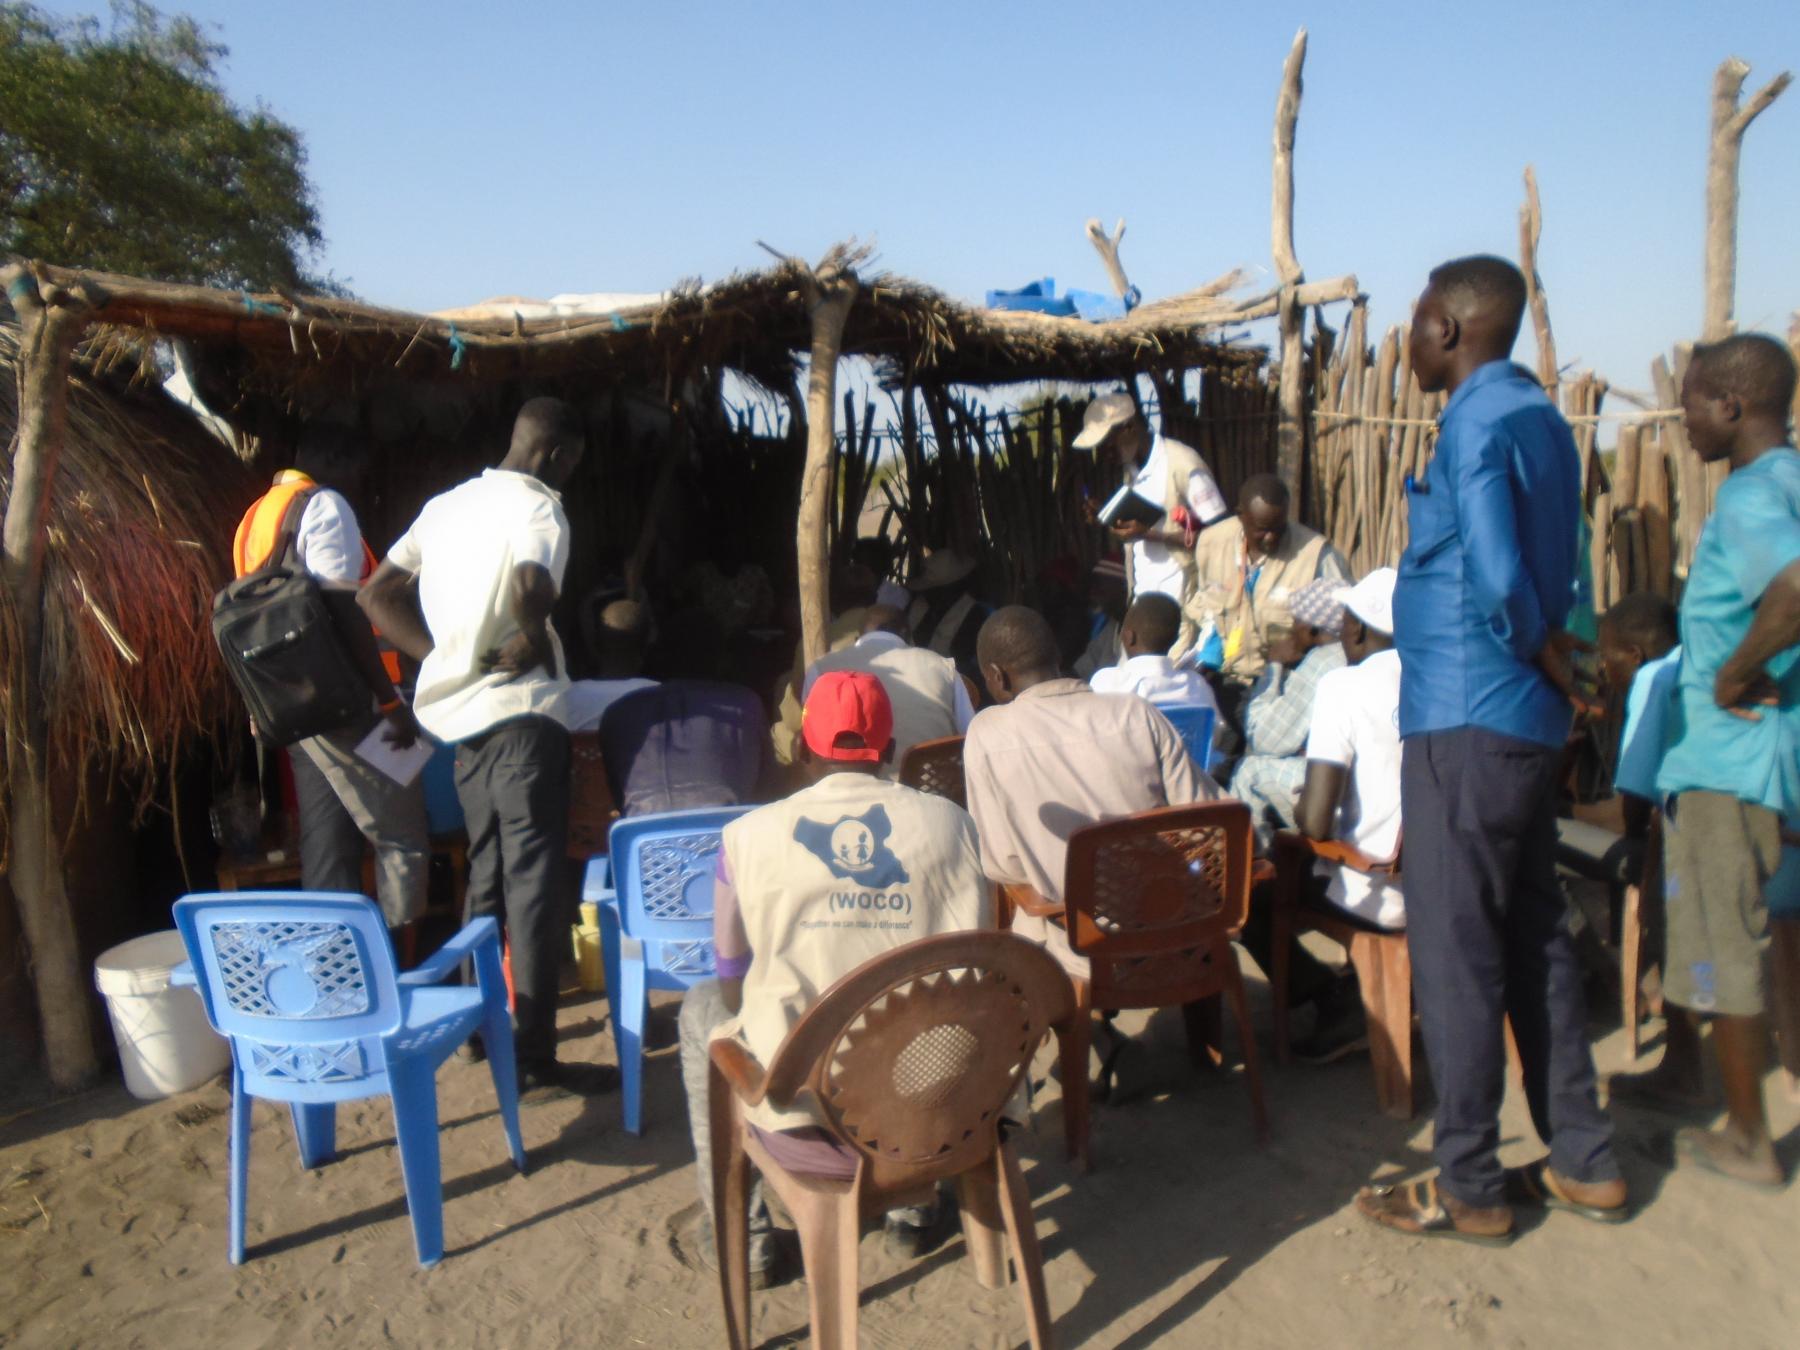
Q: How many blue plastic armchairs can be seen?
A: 3